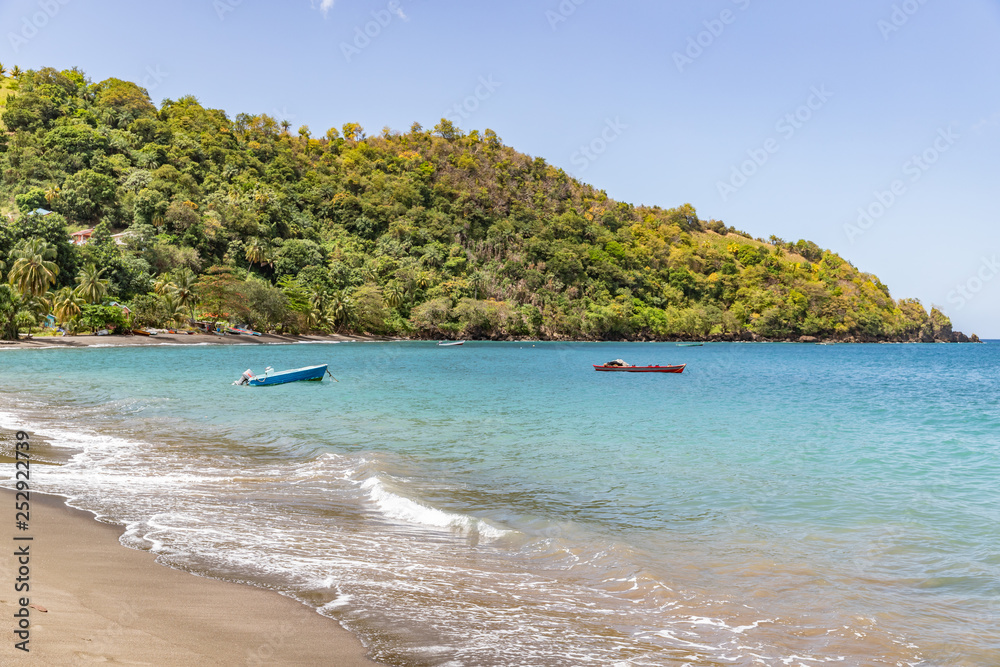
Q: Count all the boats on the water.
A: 4